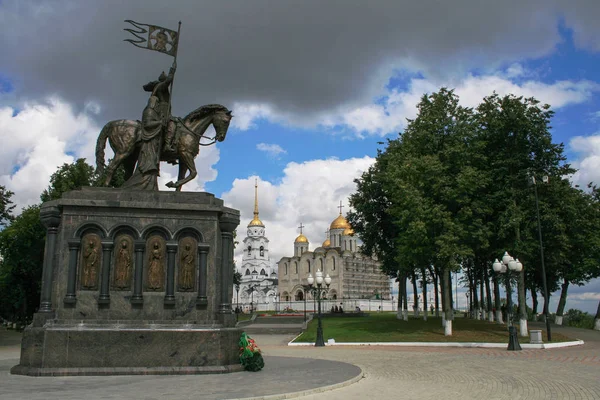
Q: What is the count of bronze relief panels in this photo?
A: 4